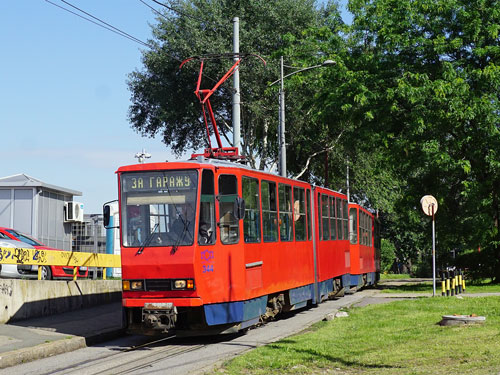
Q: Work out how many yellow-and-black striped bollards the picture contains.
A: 6